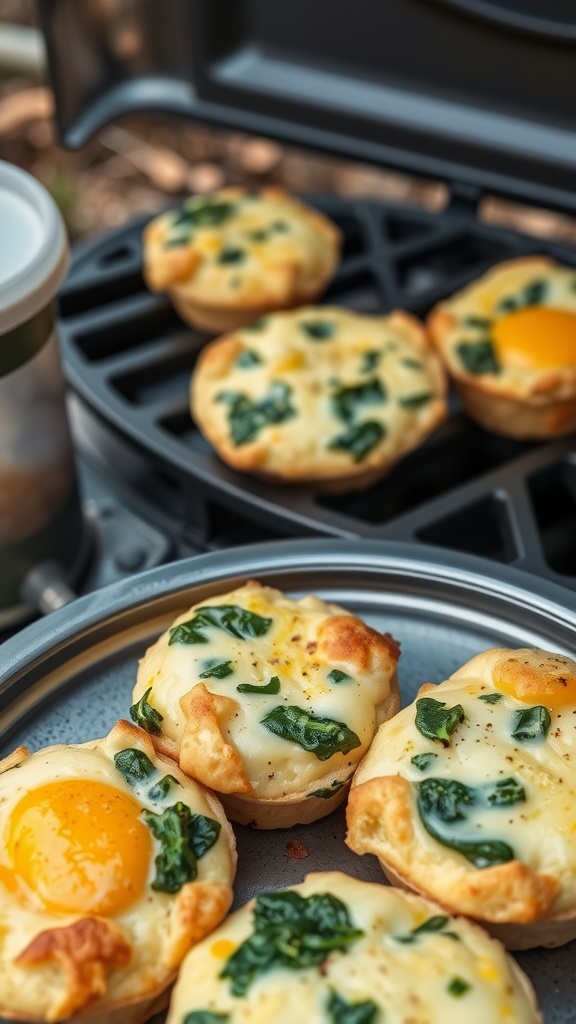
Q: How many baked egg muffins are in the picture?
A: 7